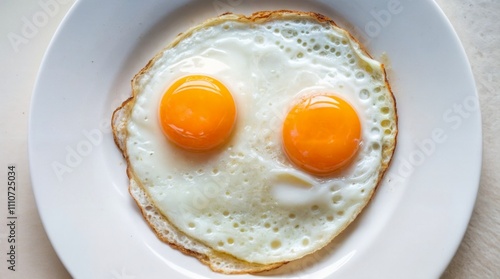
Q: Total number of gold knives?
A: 0